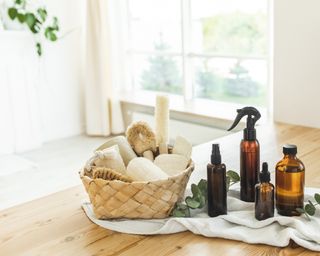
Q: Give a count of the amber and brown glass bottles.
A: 4